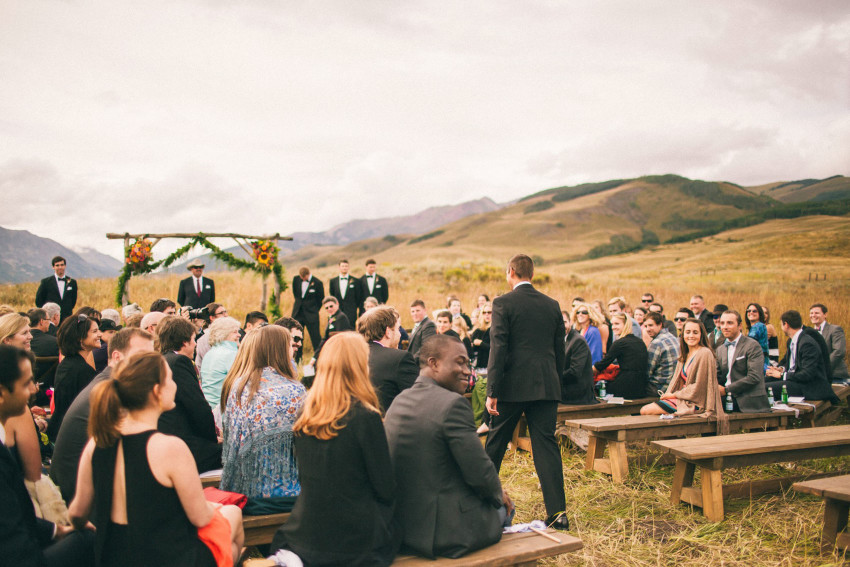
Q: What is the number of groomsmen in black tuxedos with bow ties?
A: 4